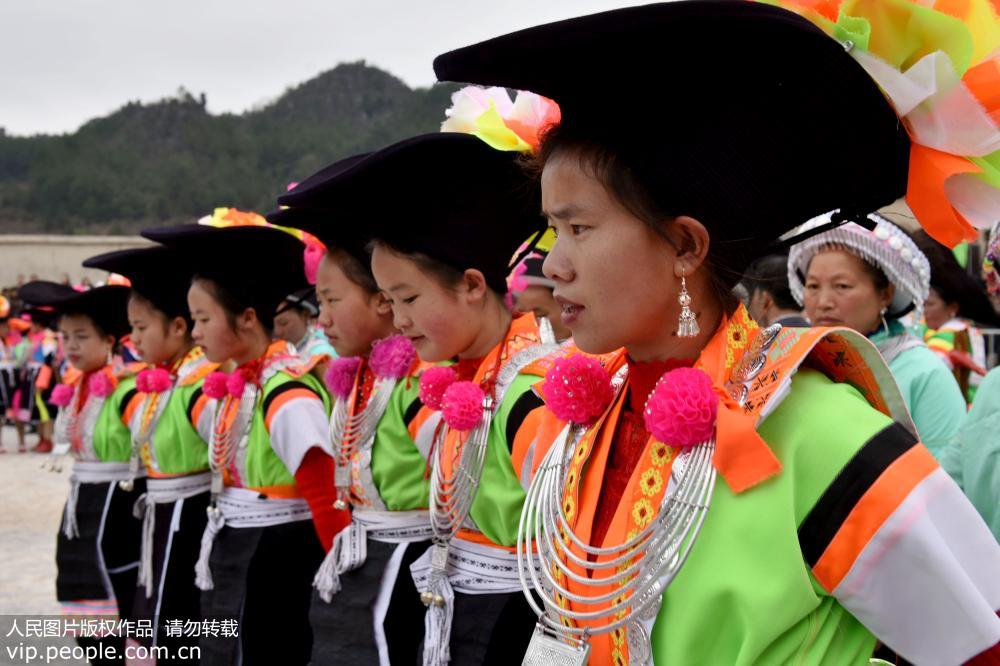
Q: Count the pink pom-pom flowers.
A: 12